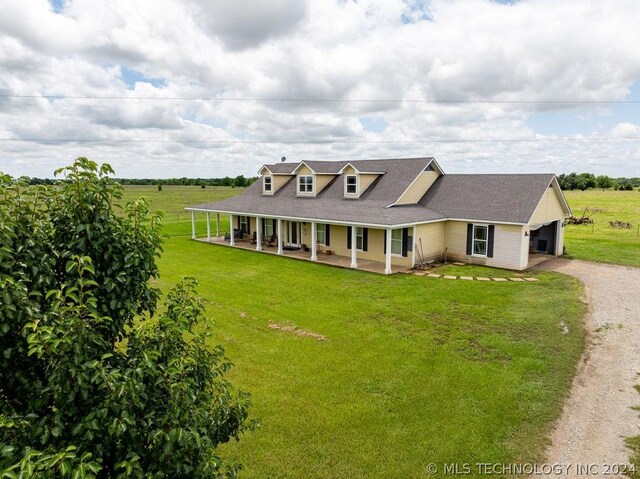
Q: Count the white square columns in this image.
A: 9